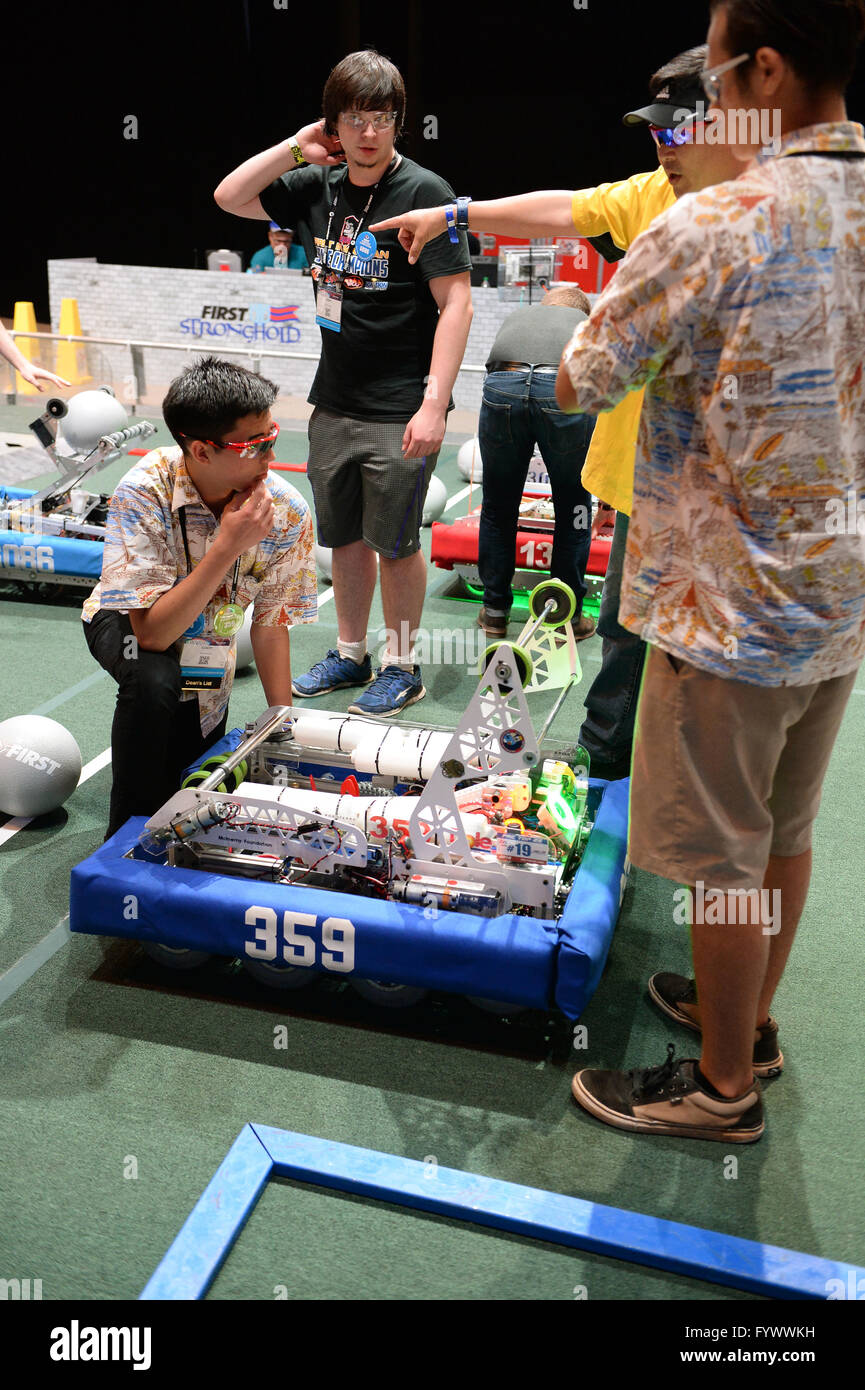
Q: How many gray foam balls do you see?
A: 6